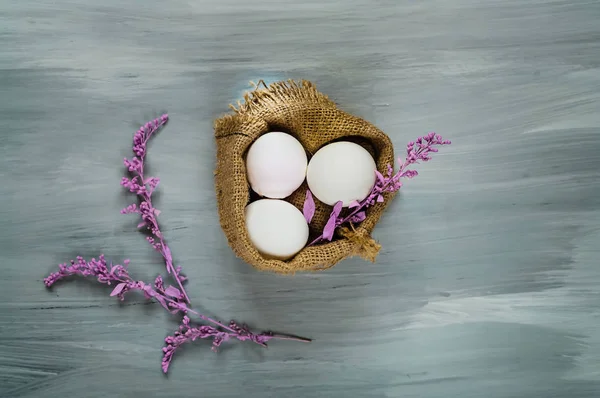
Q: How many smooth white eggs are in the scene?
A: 3